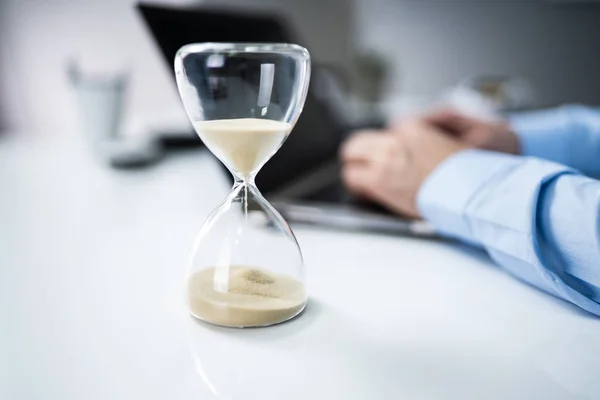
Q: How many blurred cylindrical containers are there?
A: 1